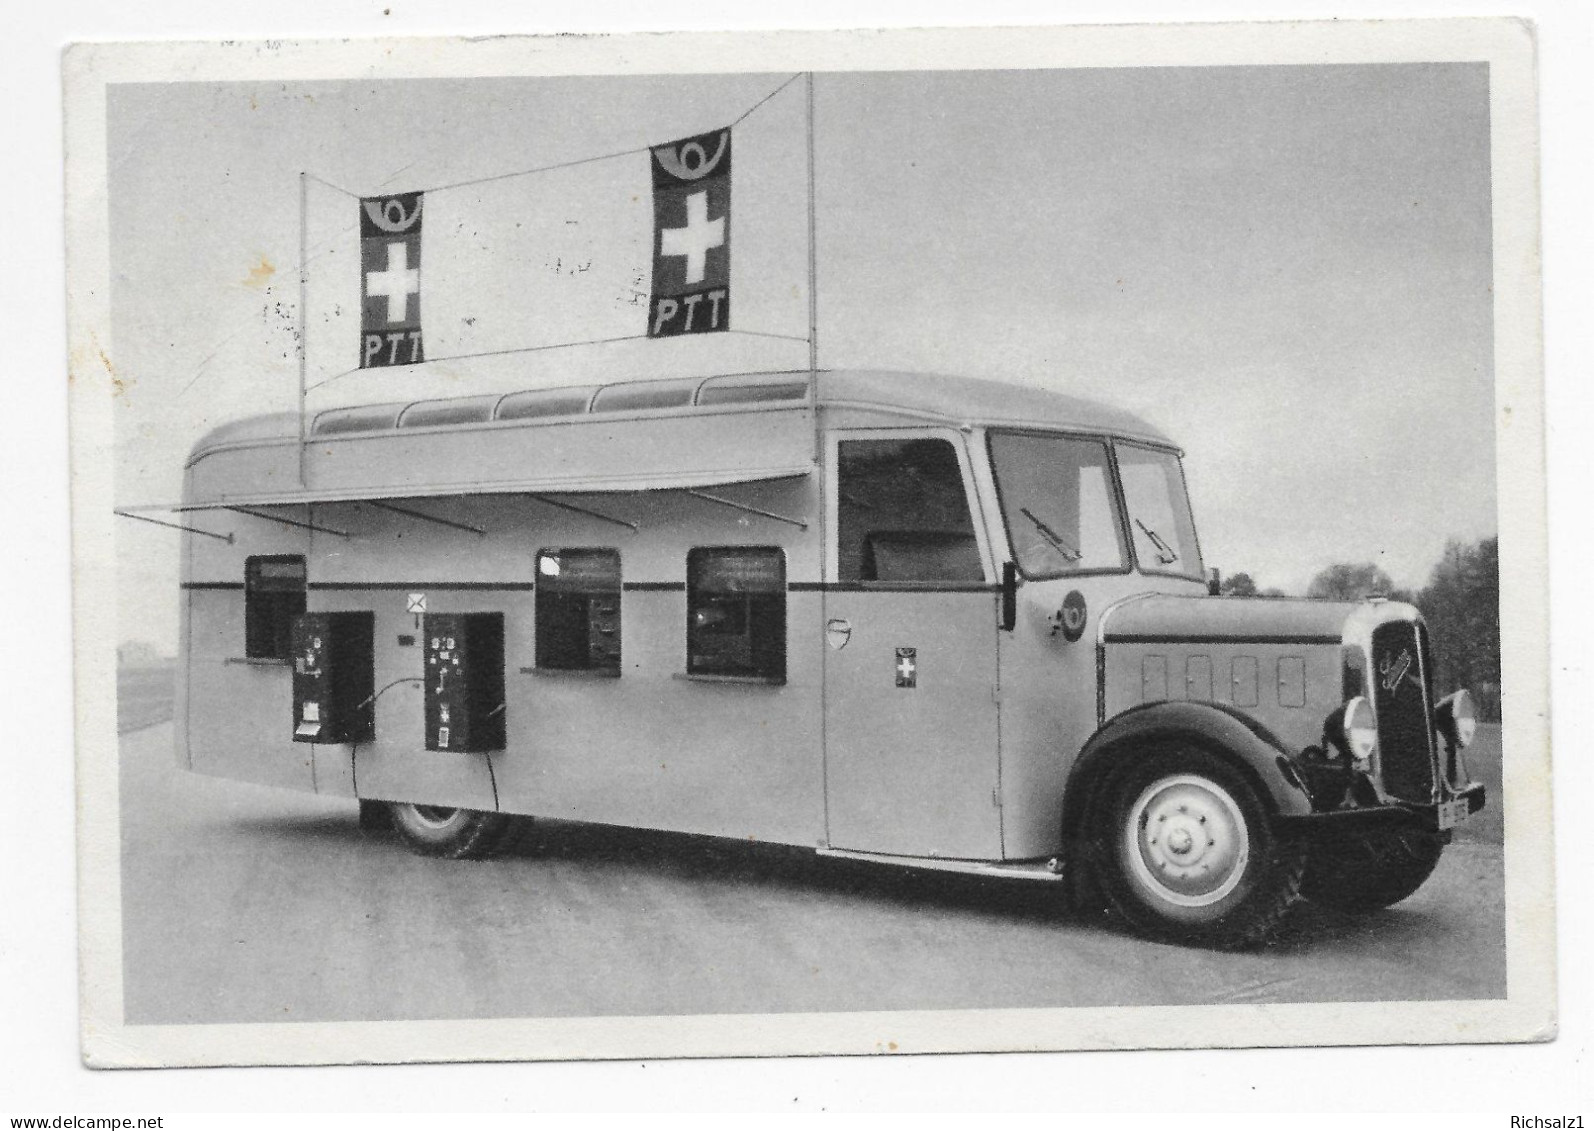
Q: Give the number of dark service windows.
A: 3